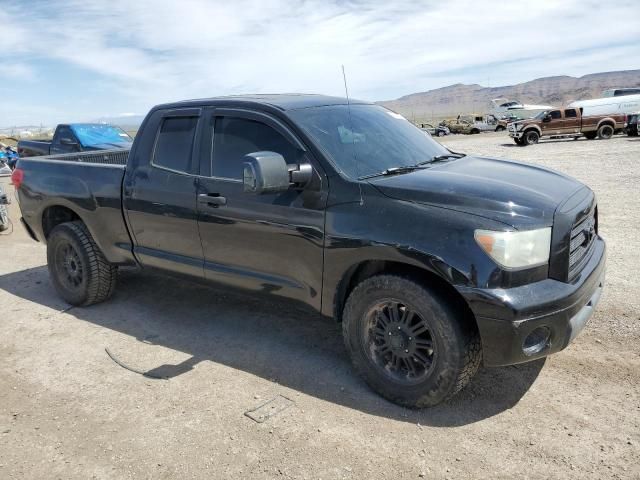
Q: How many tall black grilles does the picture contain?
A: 1